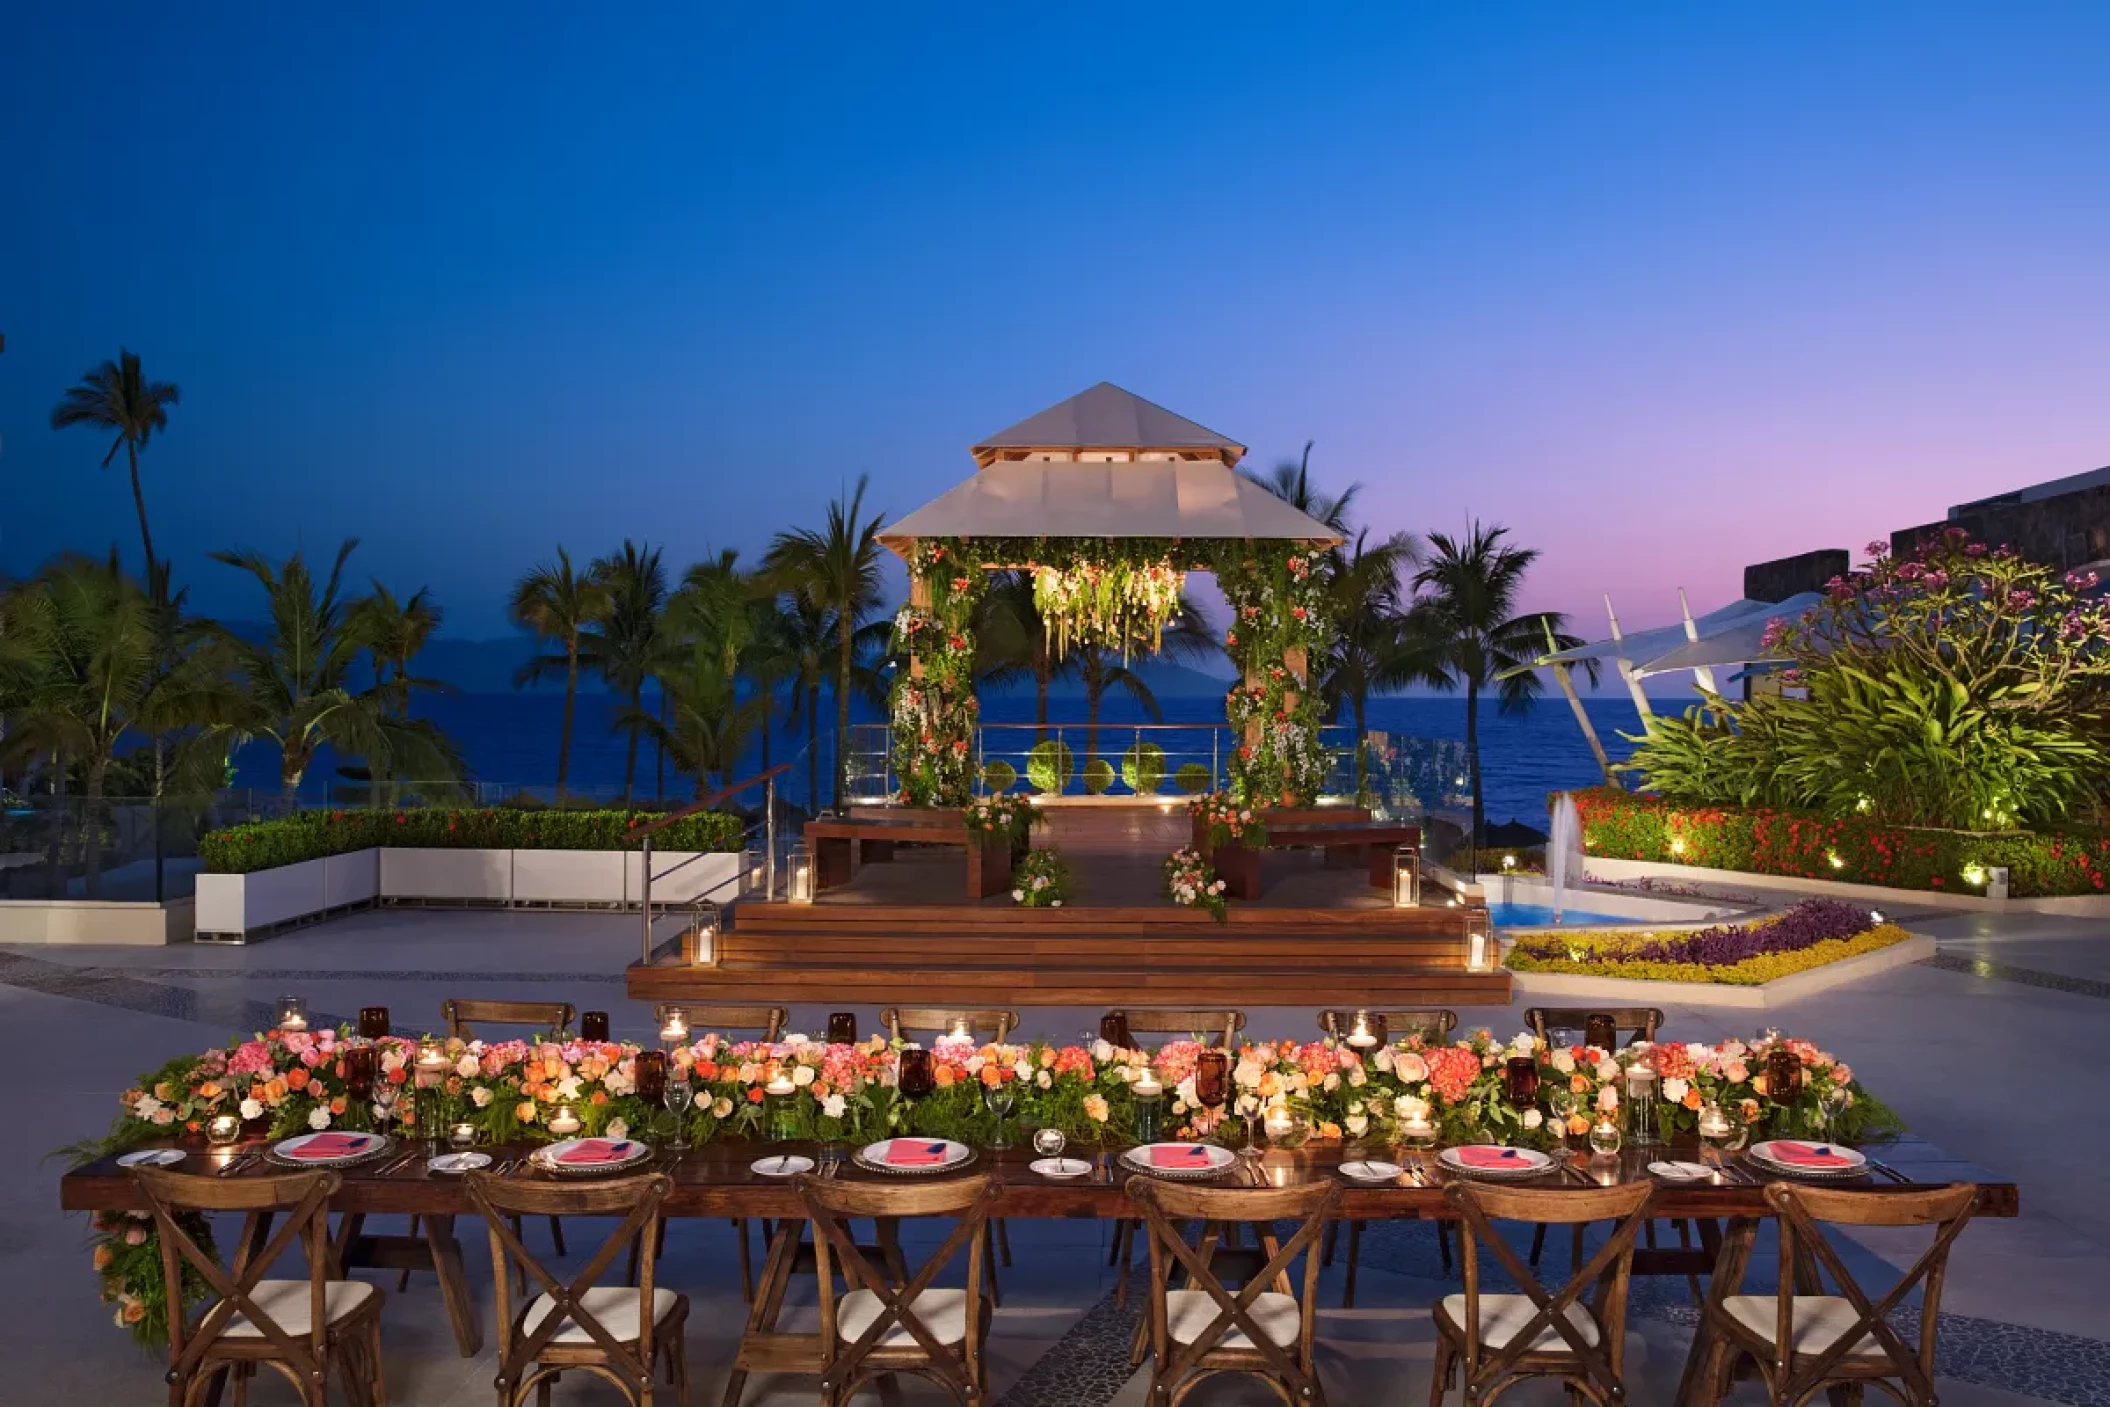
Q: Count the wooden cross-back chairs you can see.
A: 12